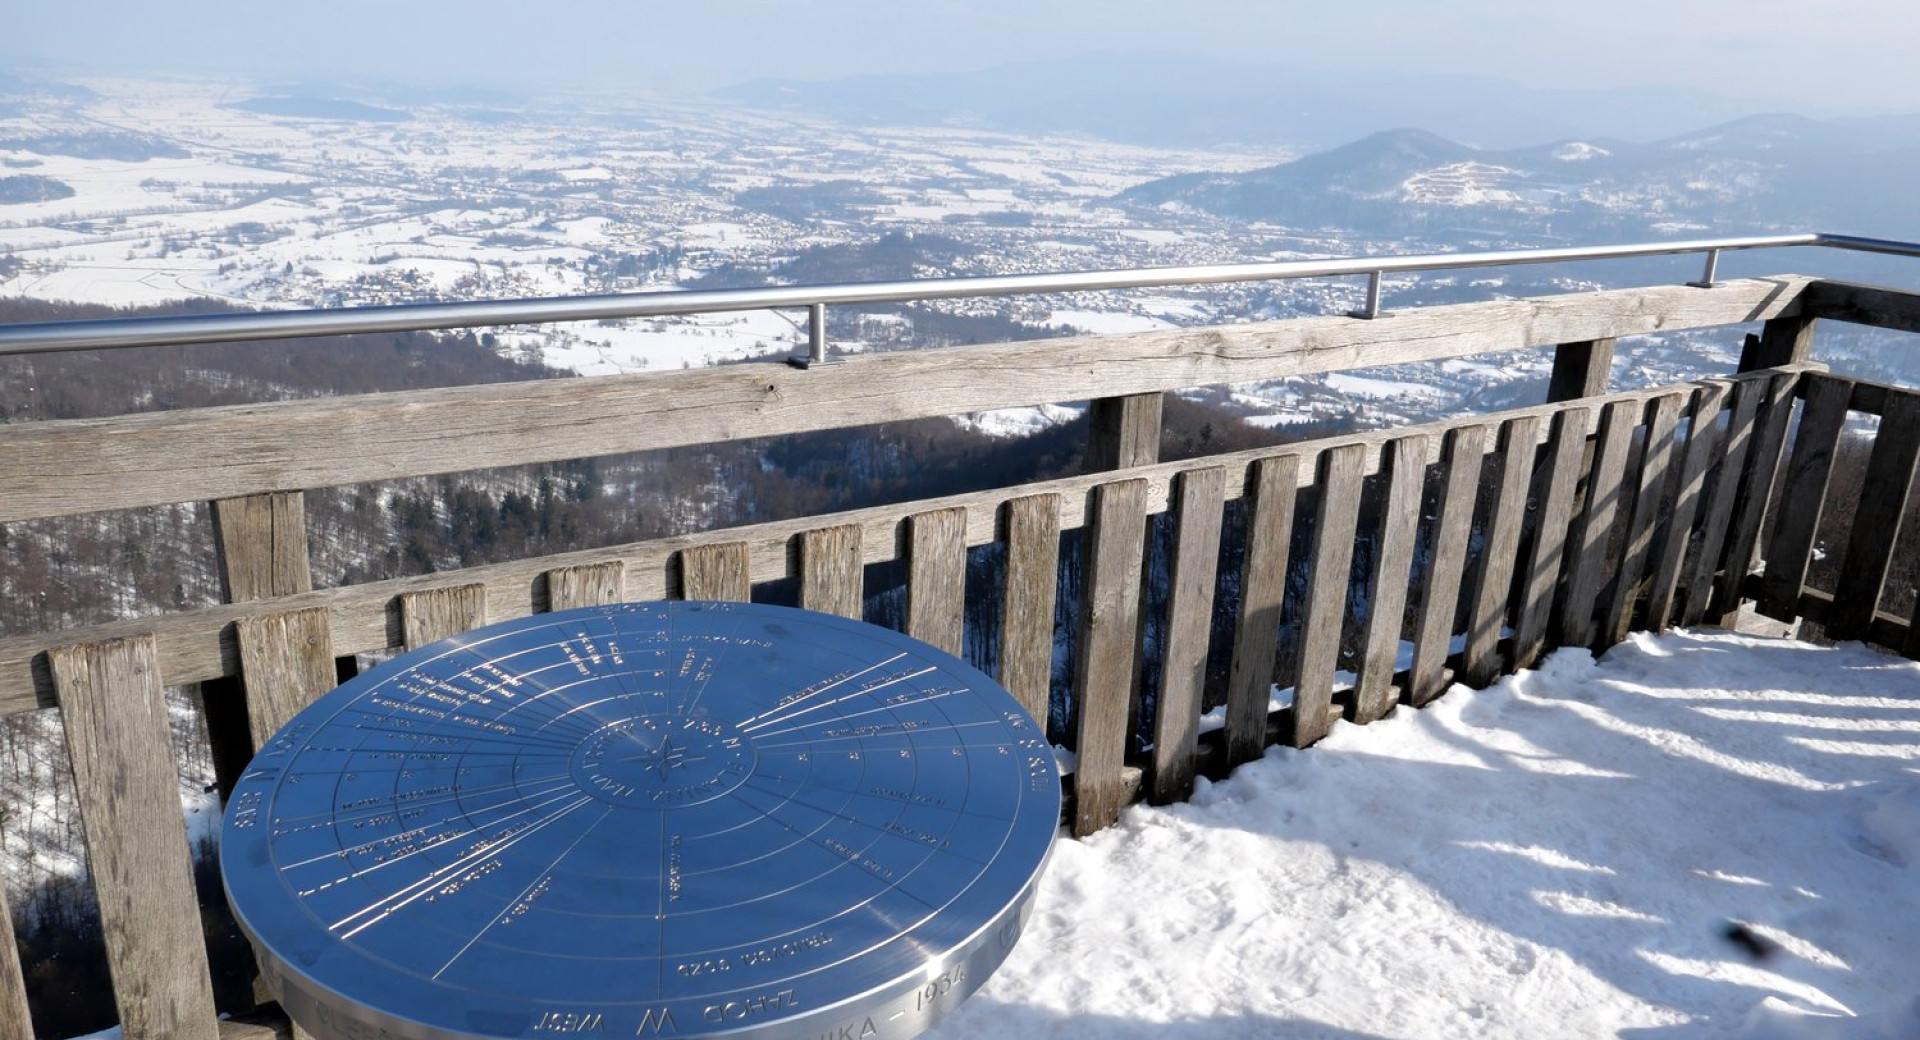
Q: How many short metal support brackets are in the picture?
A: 3